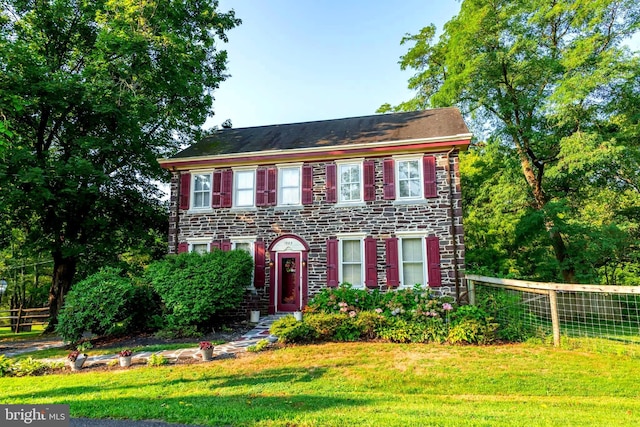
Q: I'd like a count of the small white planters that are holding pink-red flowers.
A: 3